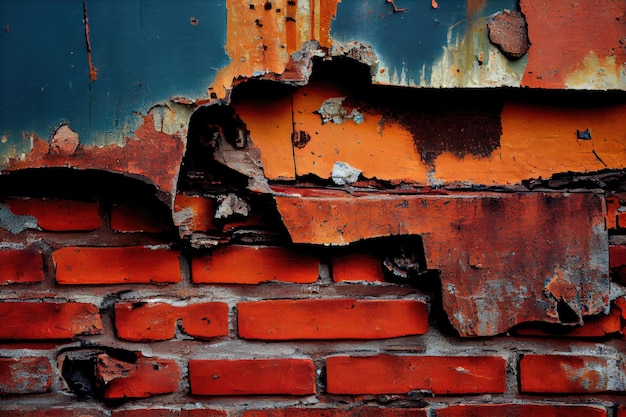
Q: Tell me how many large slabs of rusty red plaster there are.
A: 1